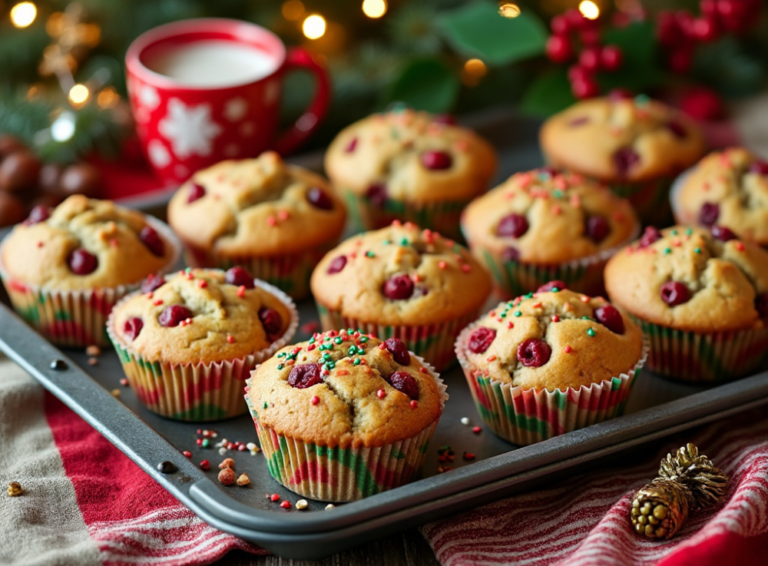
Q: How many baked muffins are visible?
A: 11